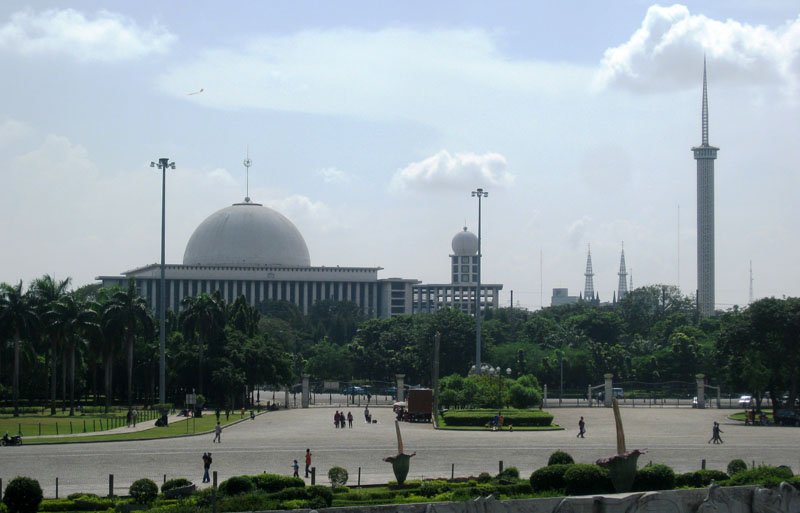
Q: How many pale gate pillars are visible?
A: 4